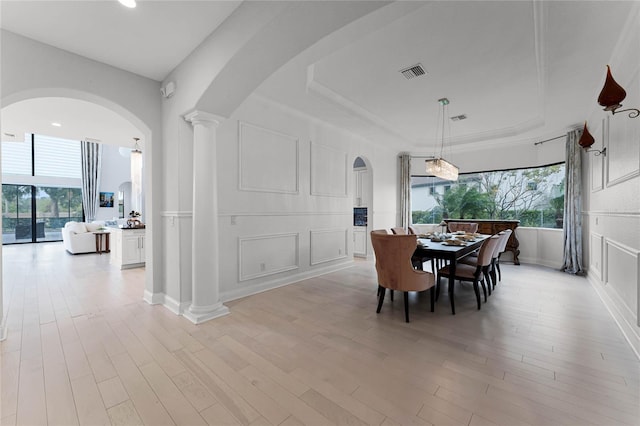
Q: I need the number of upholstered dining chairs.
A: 8